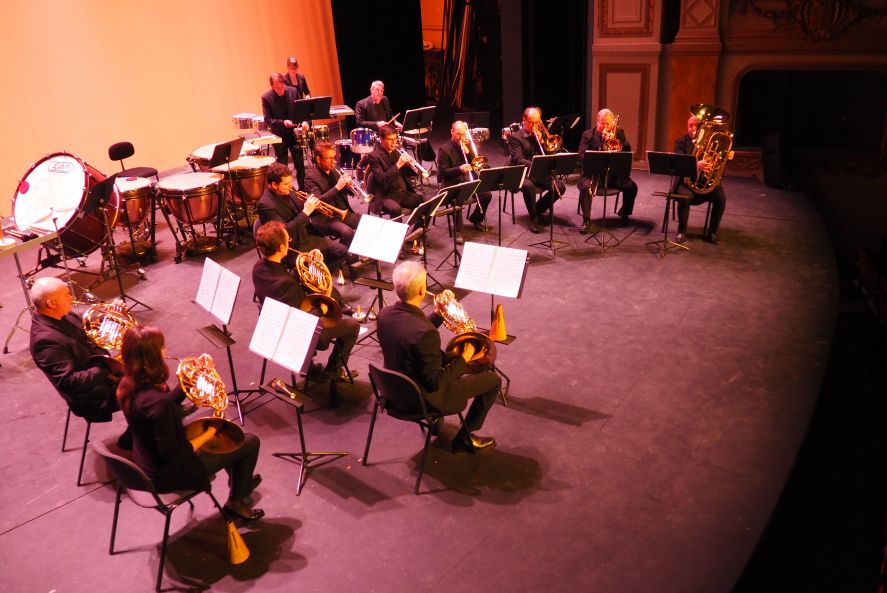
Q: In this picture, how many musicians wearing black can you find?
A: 14